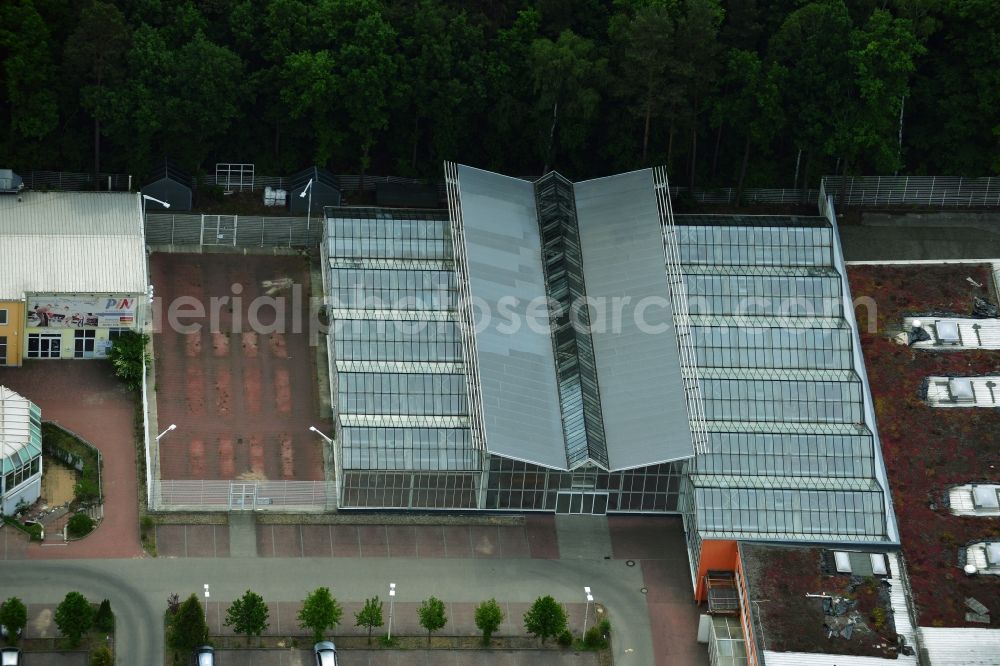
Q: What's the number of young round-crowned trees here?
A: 8